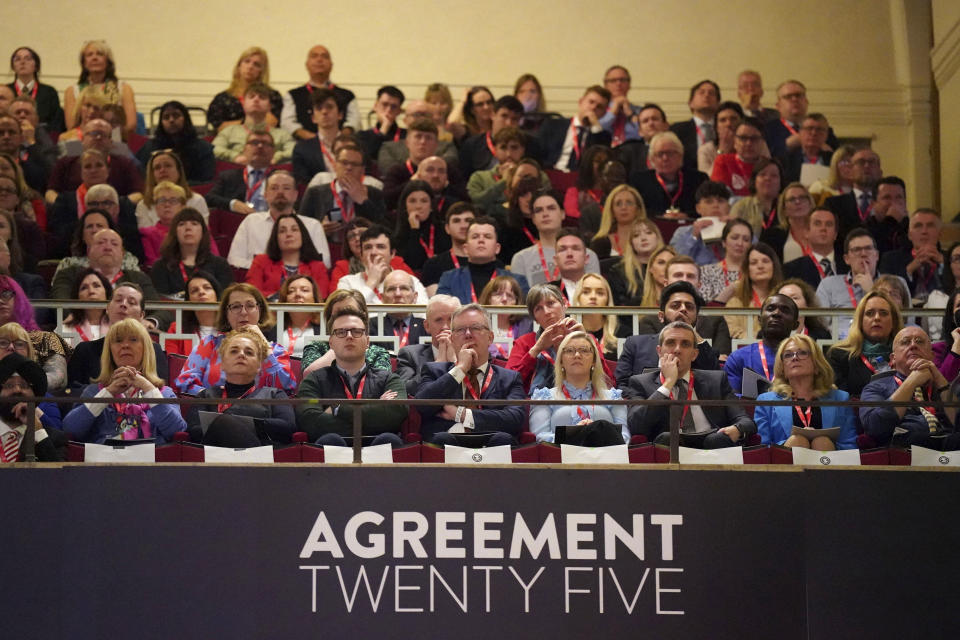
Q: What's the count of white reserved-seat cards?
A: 8